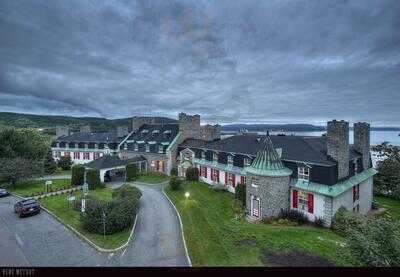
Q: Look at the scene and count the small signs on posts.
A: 2